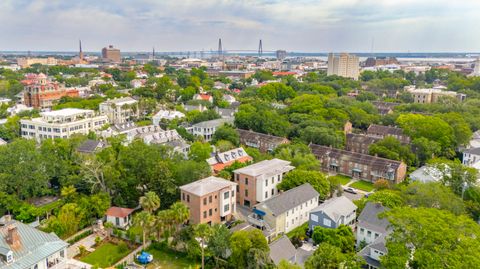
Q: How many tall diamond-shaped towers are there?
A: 2